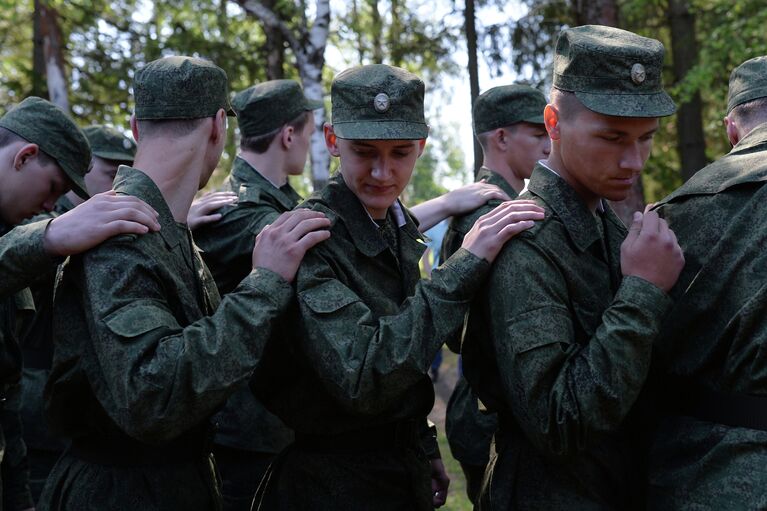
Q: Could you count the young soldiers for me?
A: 8